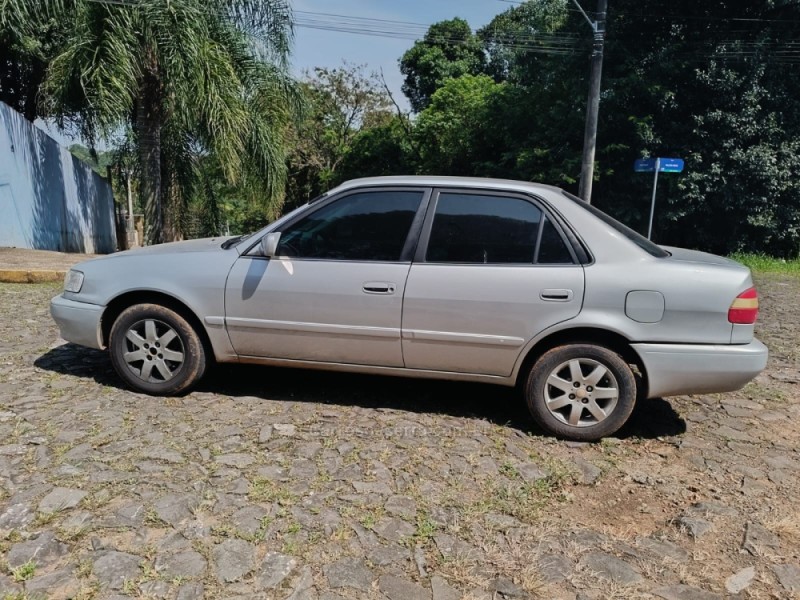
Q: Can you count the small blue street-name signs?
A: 2